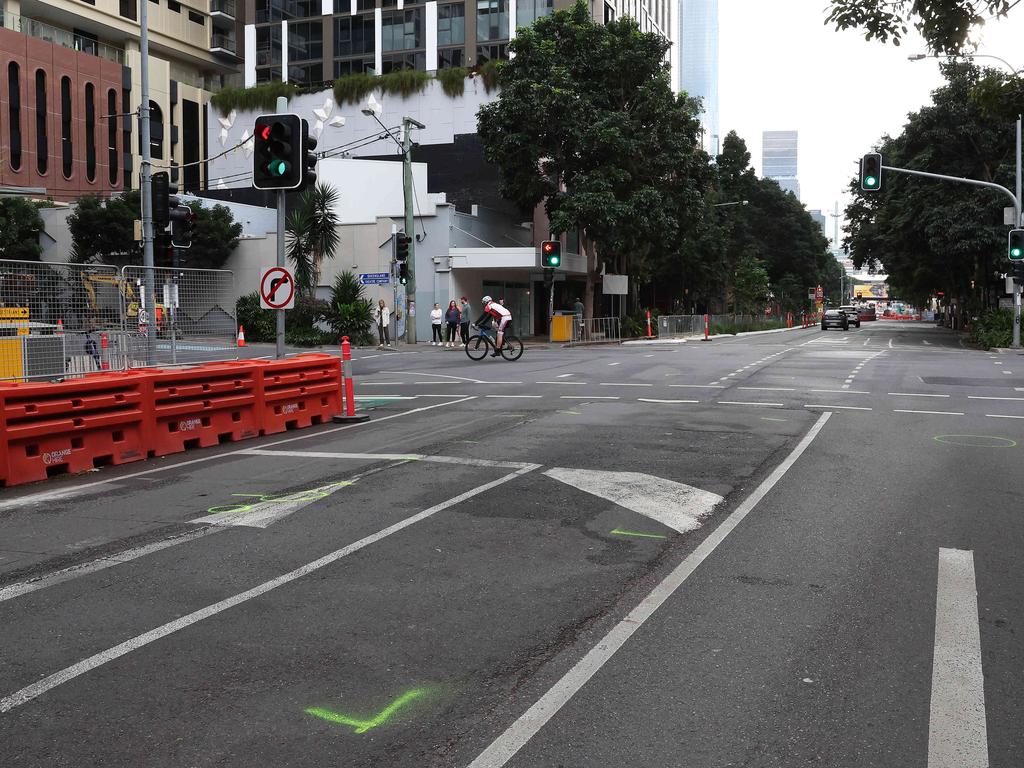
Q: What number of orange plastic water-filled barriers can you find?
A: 3